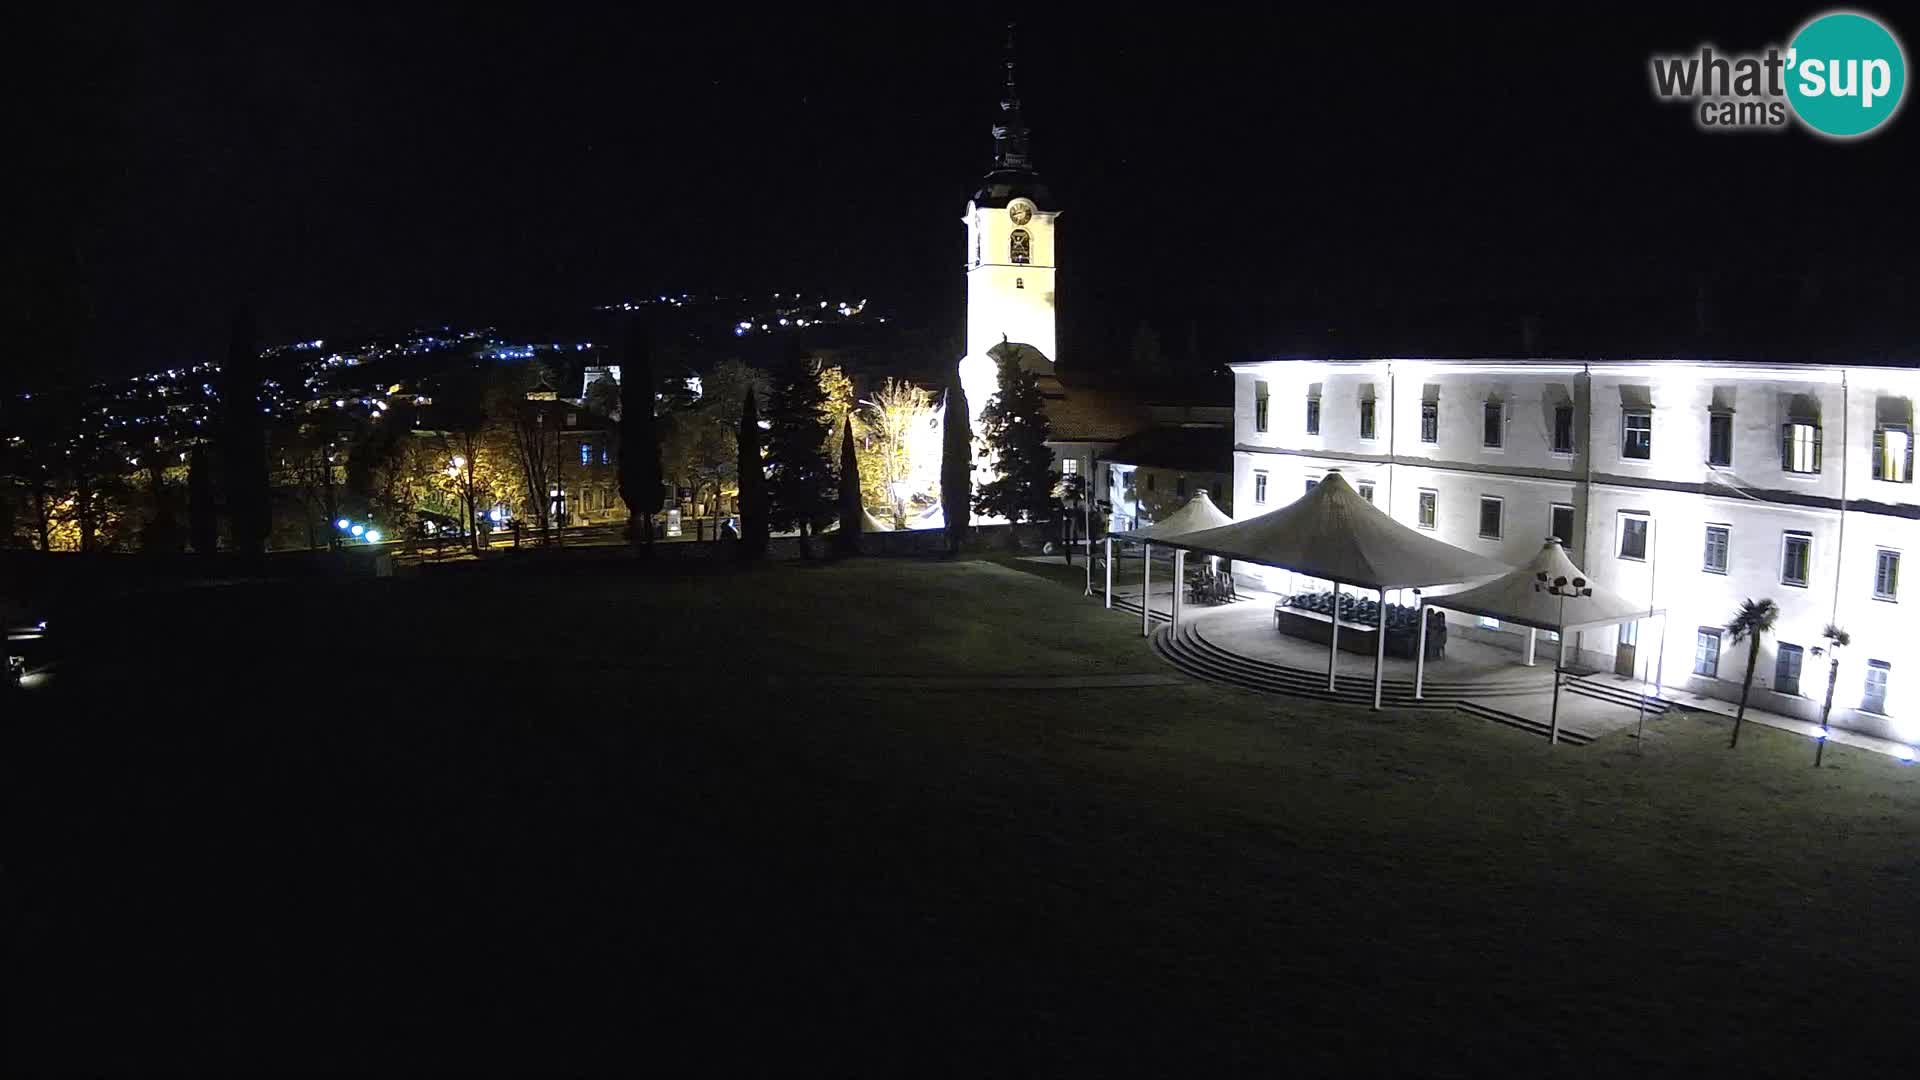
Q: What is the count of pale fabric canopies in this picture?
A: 3